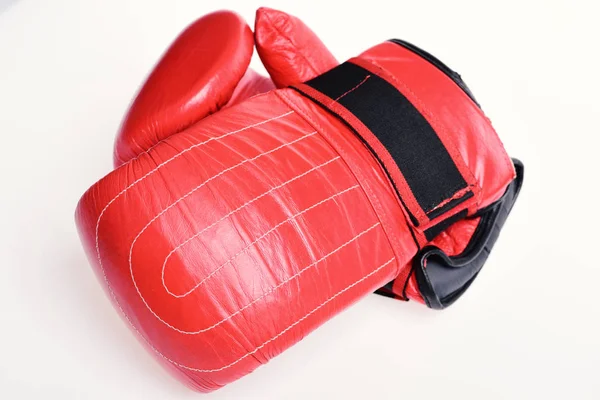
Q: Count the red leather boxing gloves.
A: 2